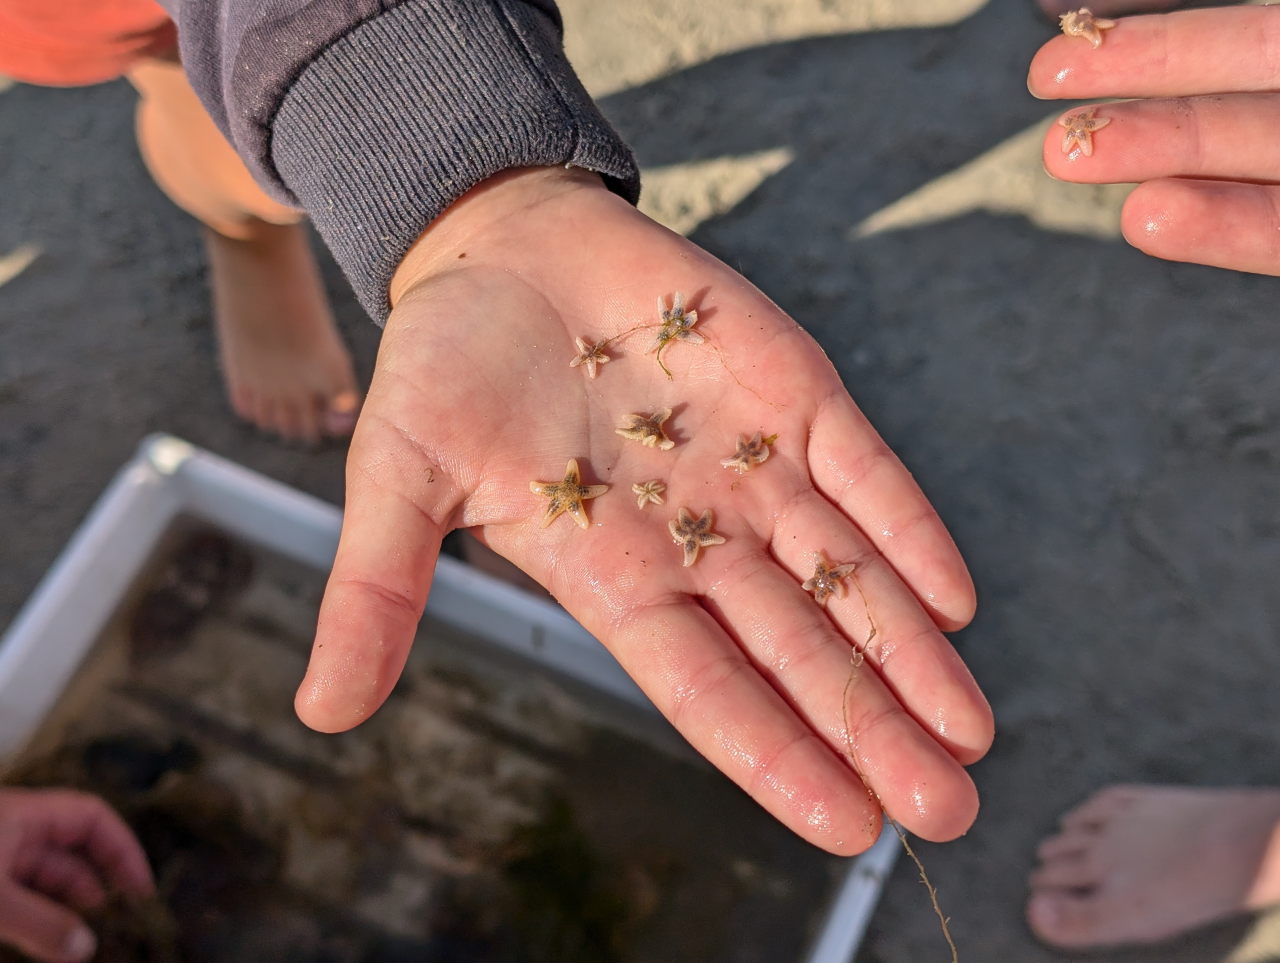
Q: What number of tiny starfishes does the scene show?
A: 10